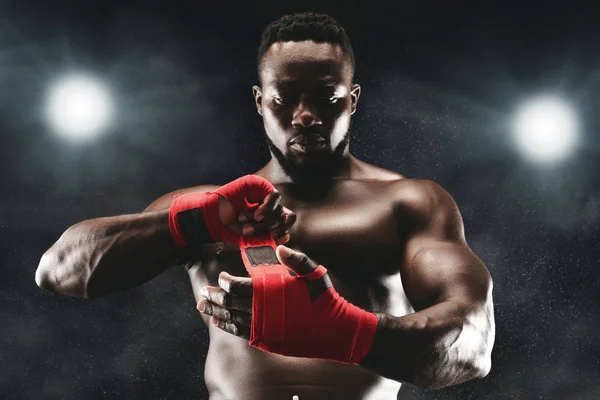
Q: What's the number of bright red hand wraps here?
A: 2